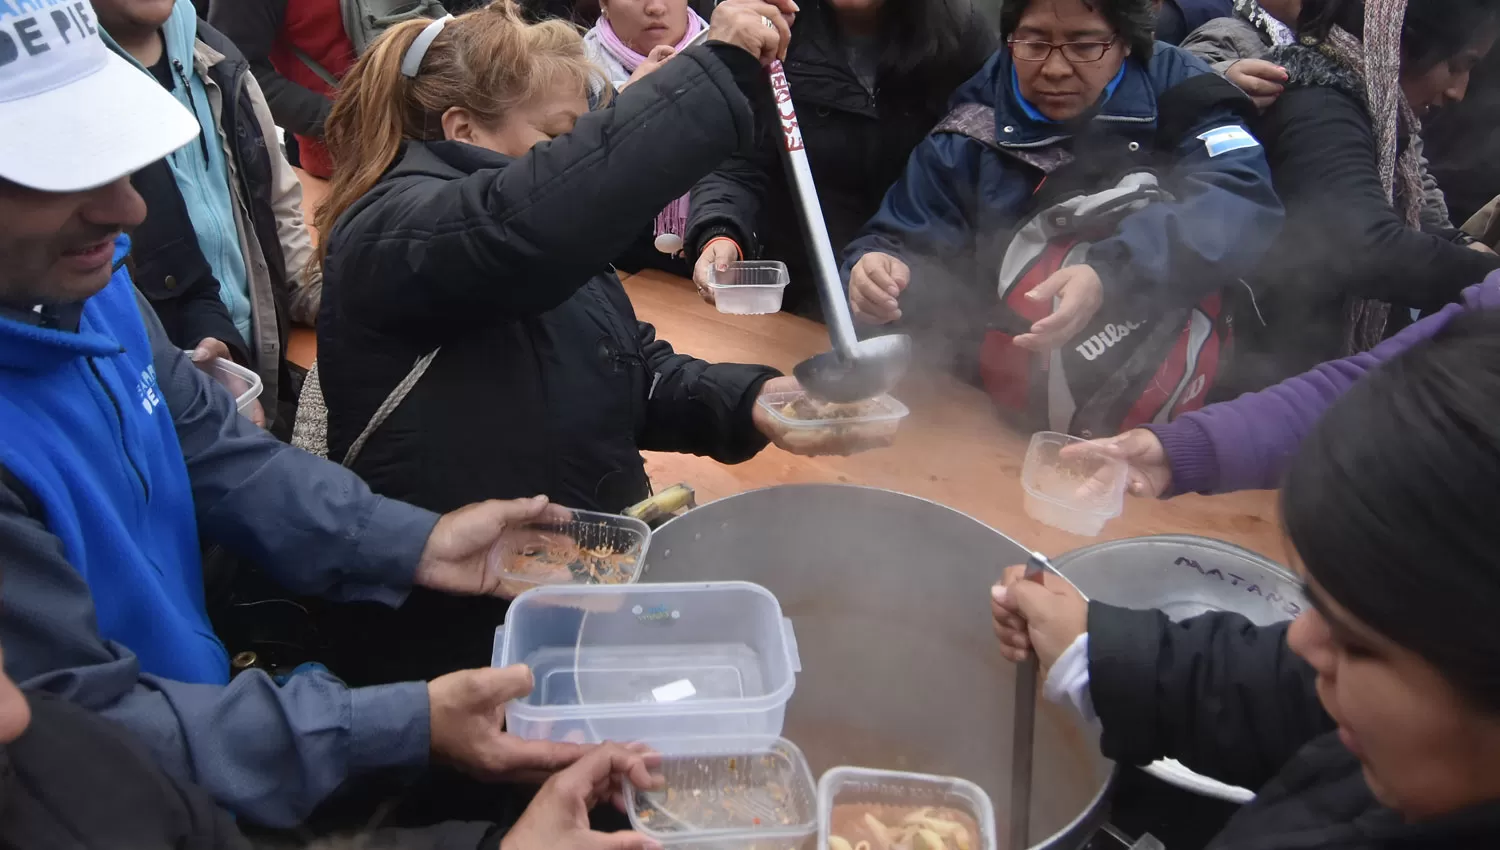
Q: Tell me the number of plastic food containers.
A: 8